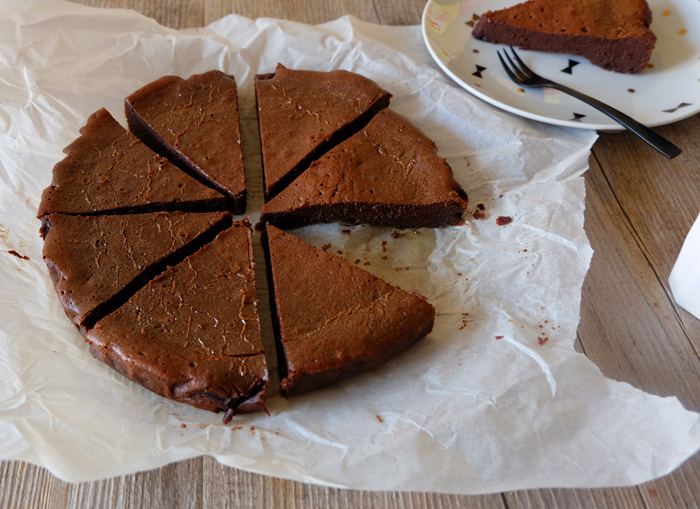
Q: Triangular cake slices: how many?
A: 8